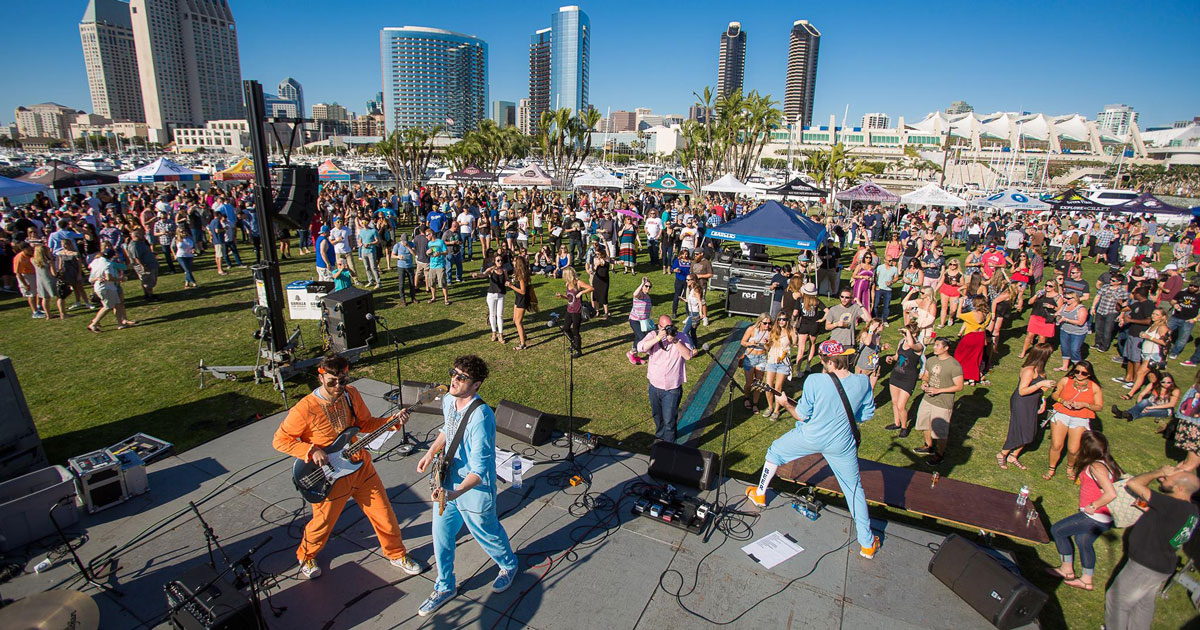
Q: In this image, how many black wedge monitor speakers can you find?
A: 4